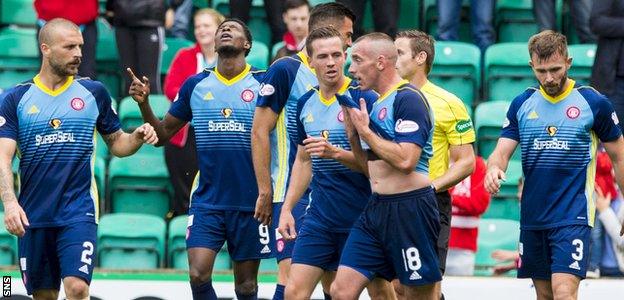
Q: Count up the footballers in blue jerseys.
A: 6